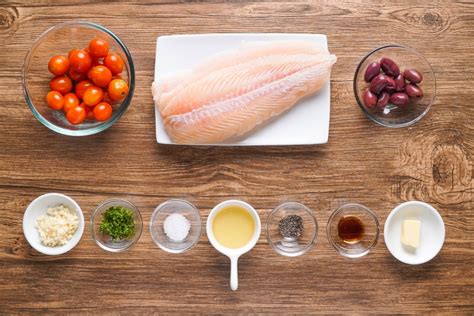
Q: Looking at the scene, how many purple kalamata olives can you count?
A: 10